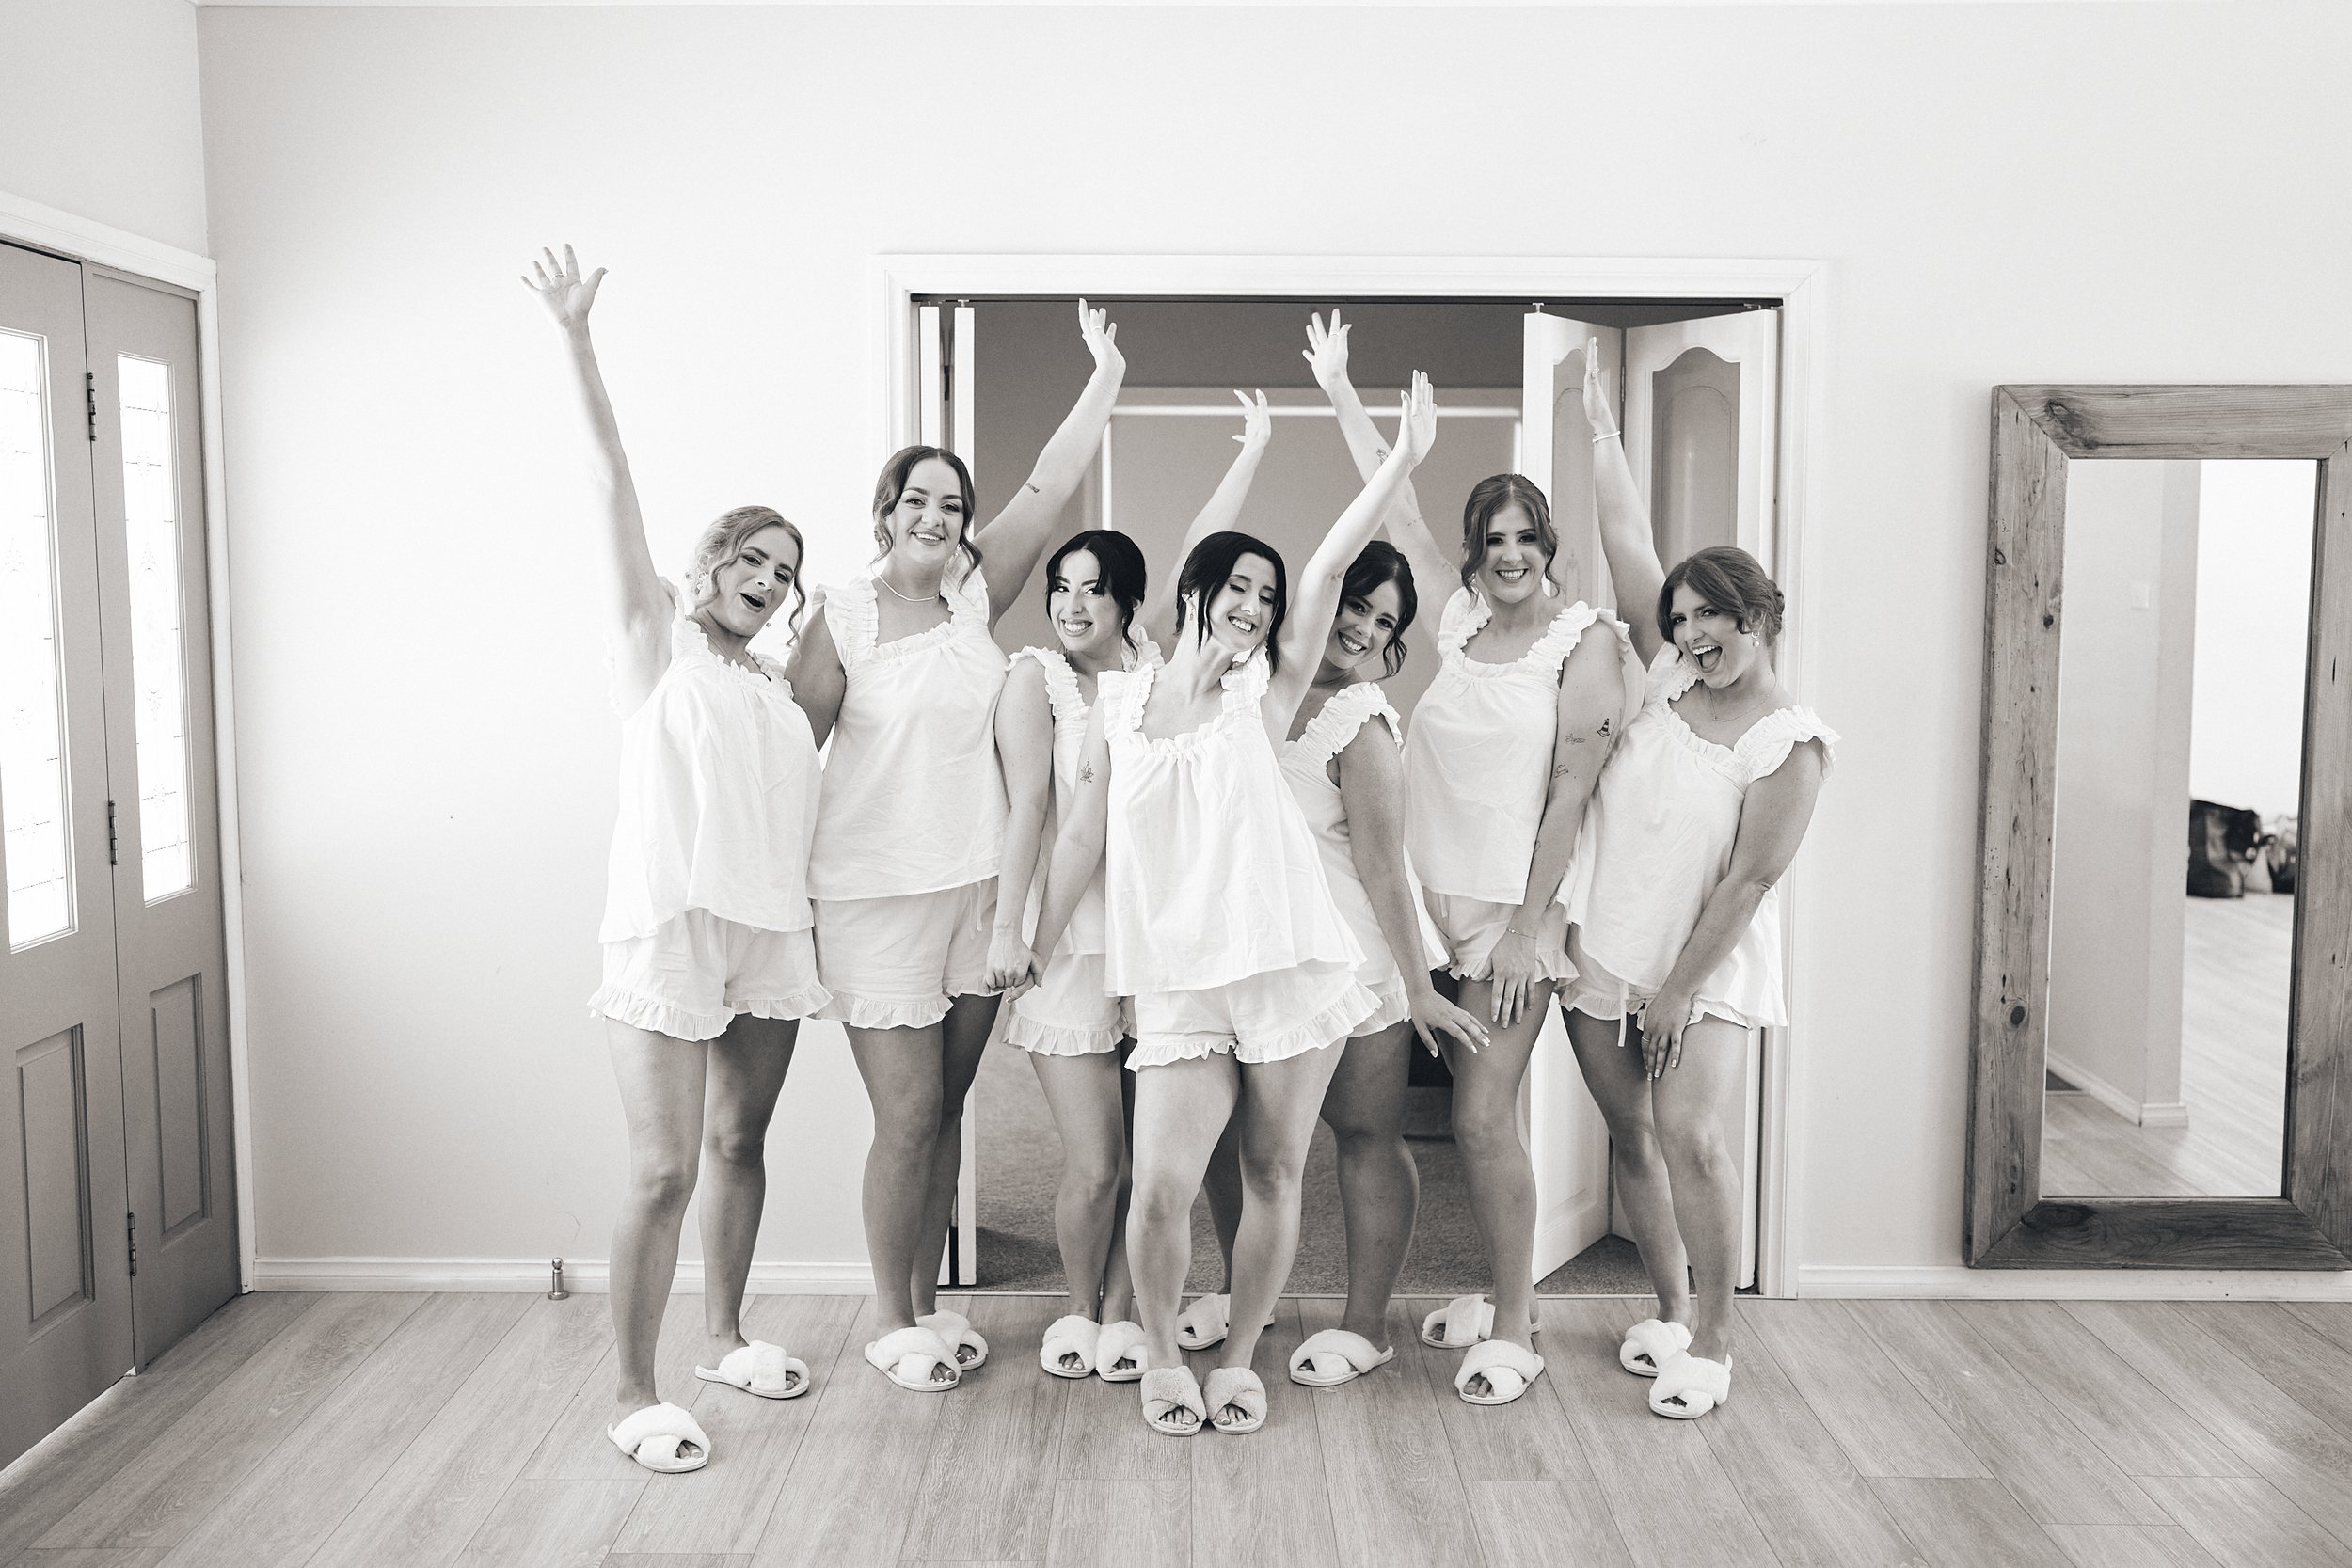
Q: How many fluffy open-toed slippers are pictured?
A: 14